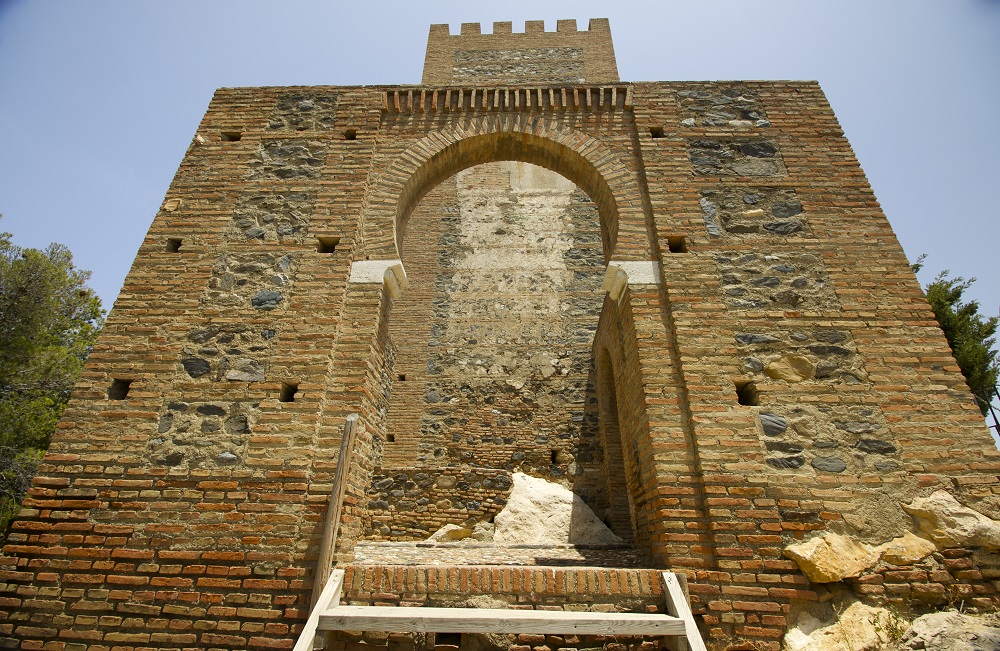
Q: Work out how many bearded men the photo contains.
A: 0